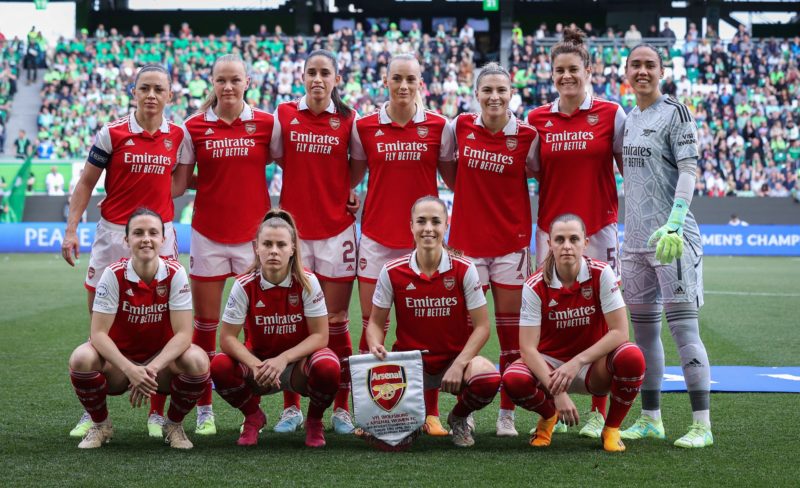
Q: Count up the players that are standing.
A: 7